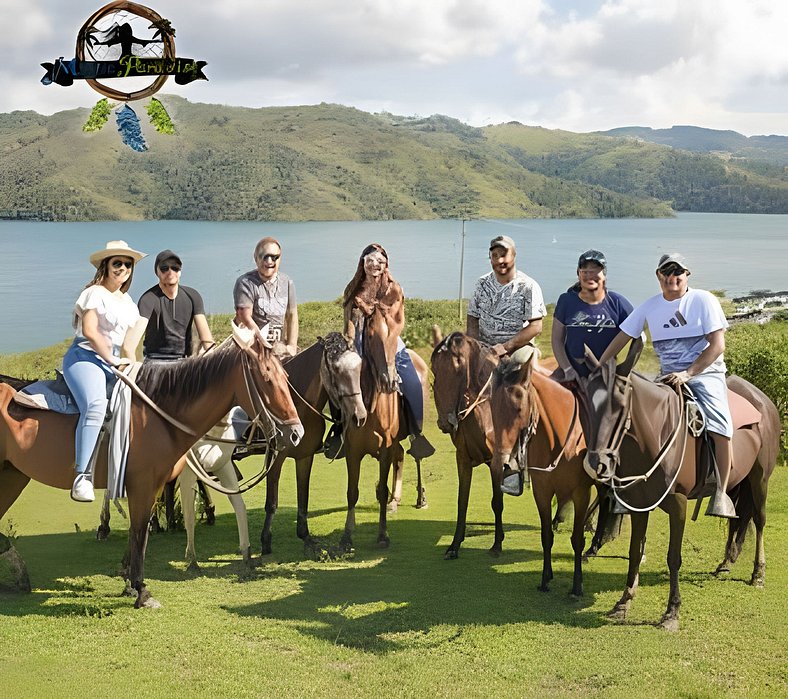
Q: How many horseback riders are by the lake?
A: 7